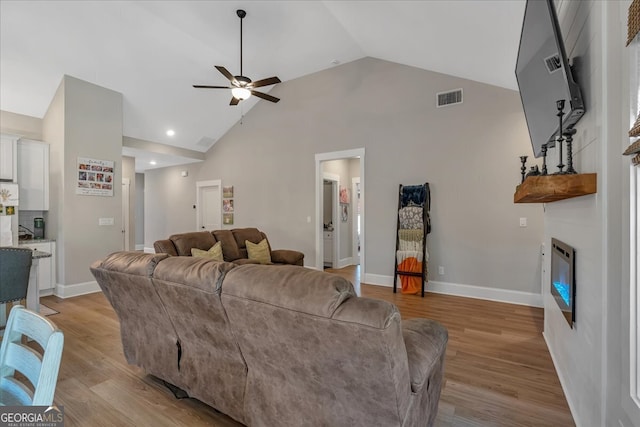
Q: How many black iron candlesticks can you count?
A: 4